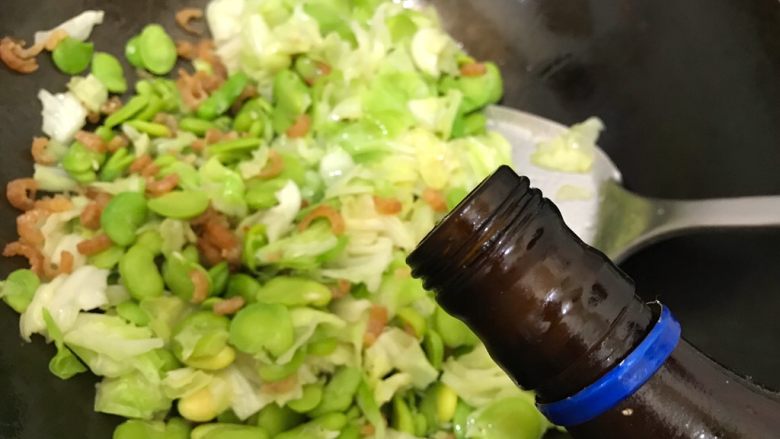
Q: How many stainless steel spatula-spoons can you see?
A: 1